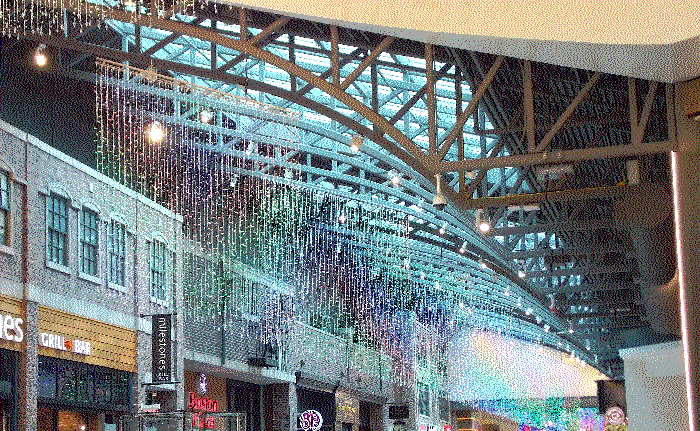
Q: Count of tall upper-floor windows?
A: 5